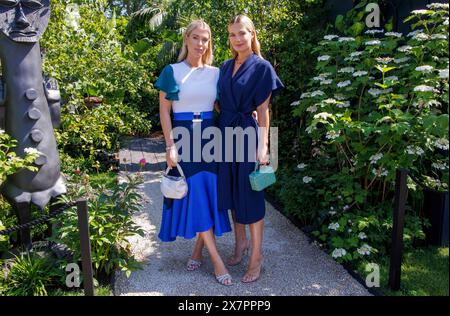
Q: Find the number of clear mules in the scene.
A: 2